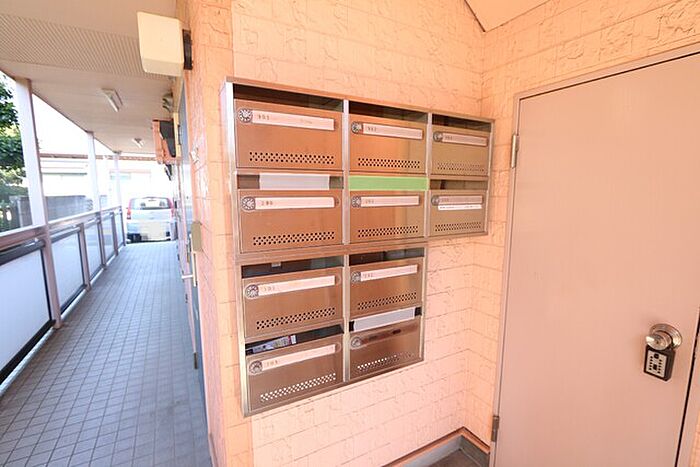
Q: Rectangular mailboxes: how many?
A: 10